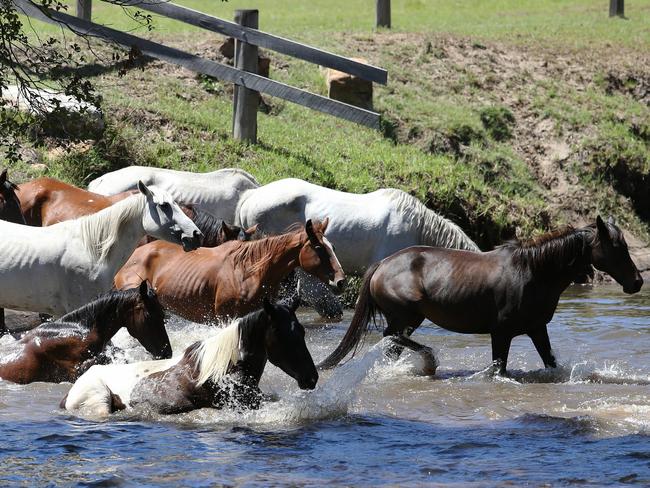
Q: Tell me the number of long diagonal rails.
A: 2